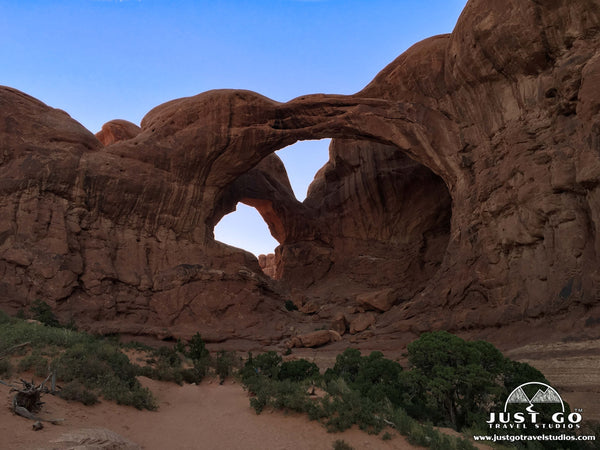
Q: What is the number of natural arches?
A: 2